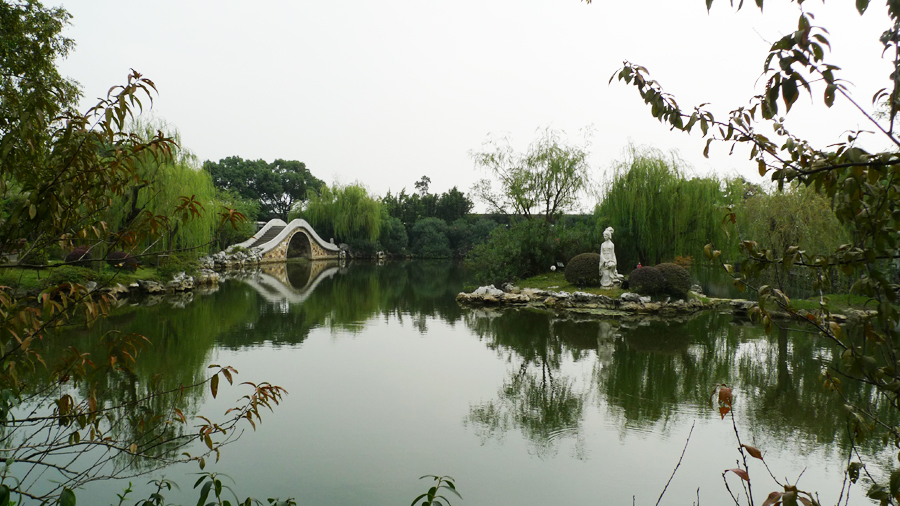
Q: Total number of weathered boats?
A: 0